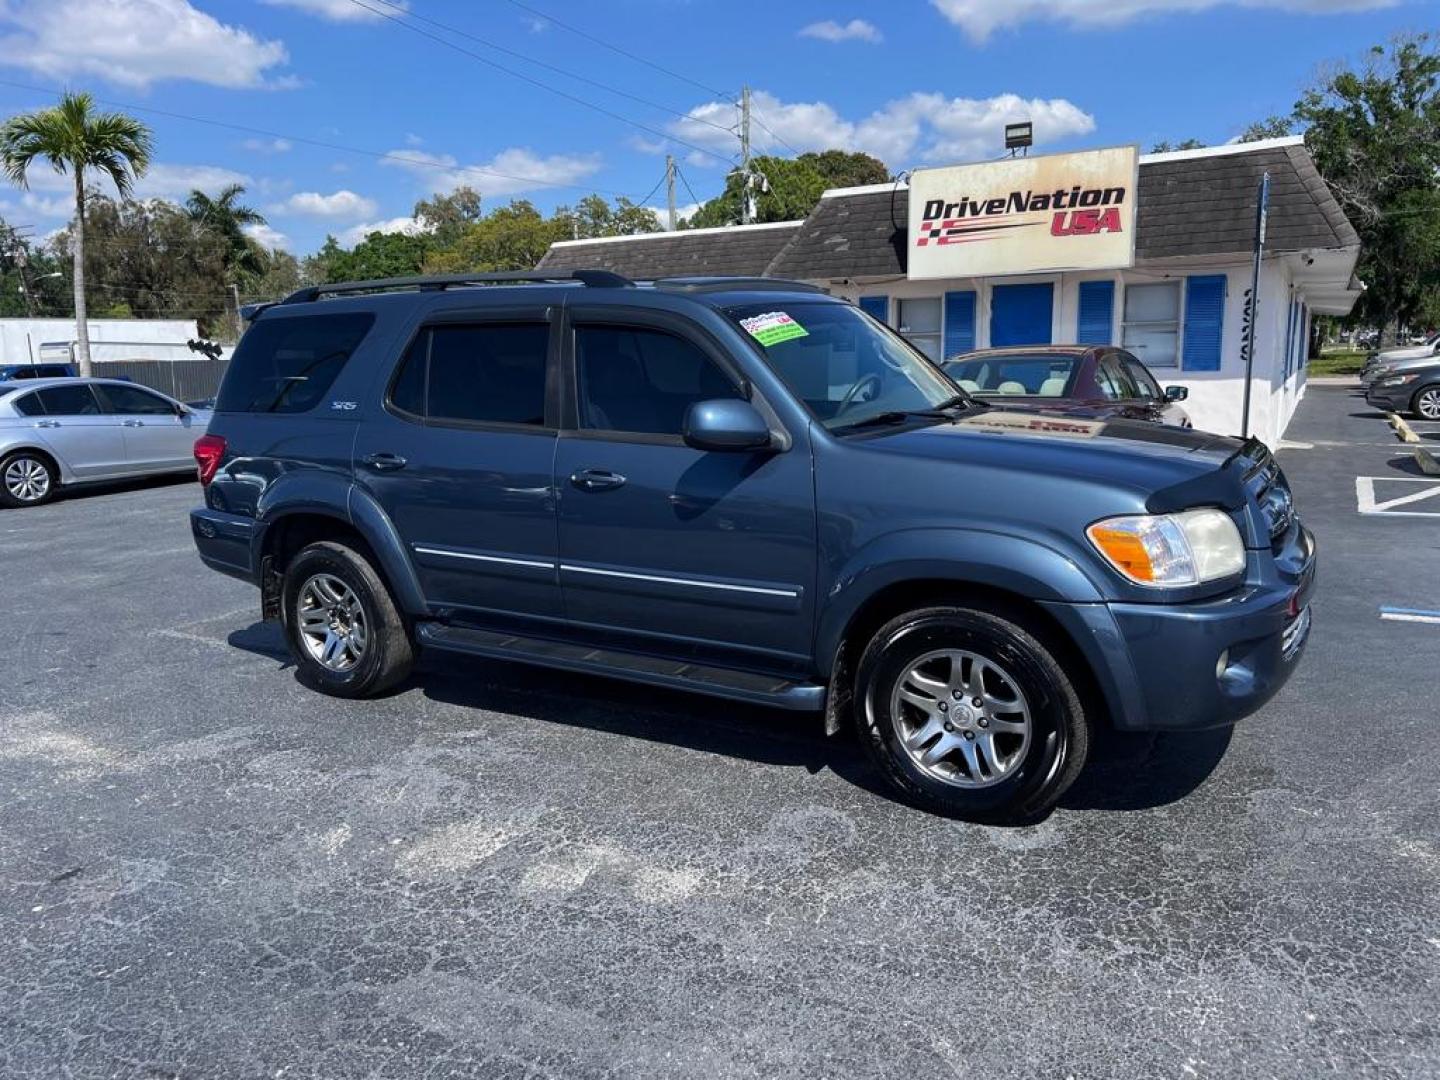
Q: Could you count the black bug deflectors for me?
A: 1